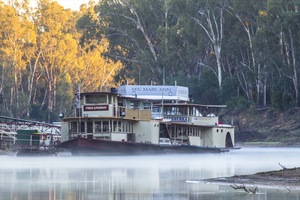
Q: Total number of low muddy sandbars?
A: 1